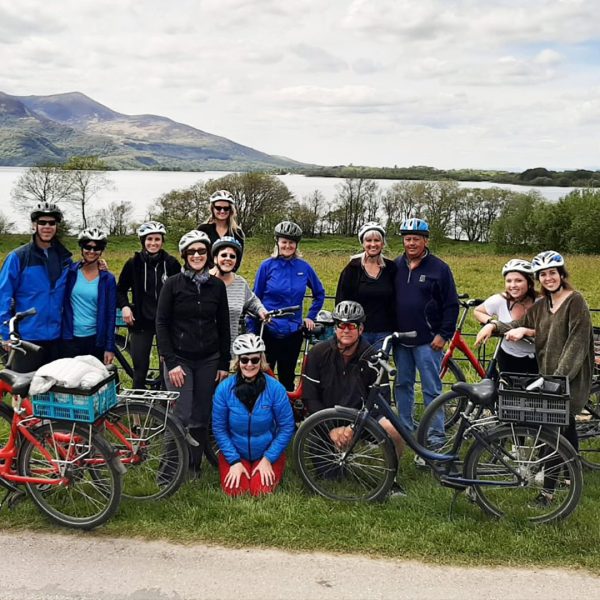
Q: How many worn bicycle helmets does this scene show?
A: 13